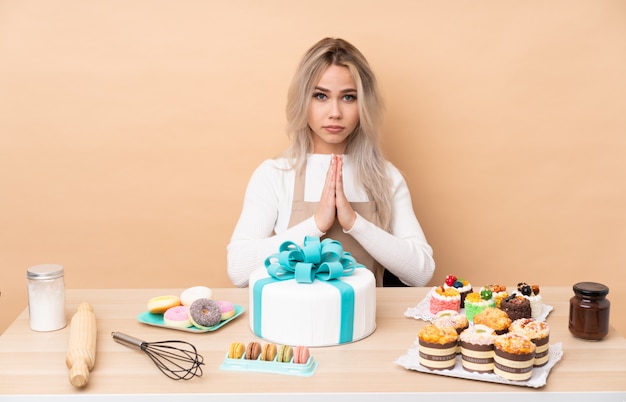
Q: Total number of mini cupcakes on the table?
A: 12